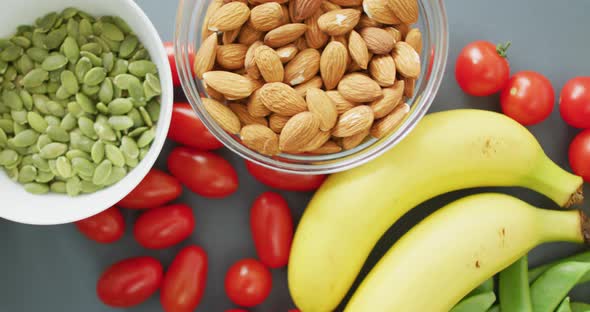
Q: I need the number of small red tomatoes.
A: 15